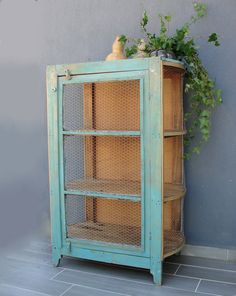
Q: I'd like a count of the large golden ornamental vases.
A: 0